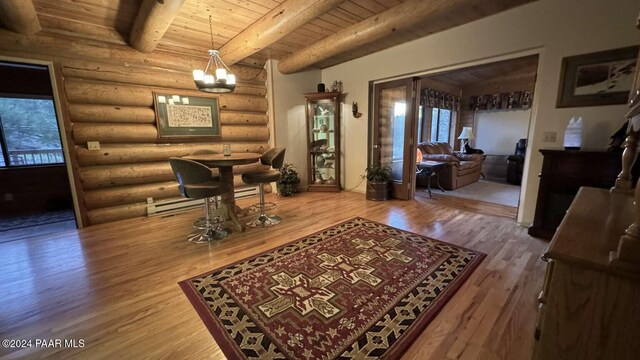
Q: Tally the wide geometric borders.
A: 1